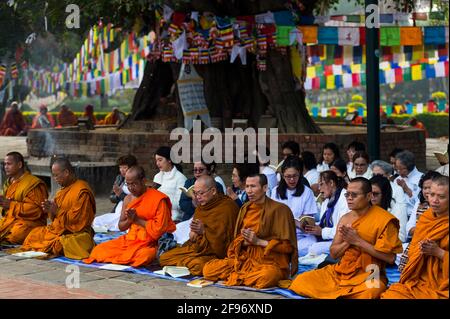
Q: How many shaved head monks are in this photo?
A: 7